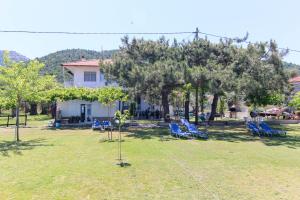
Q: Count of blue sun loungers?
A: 6